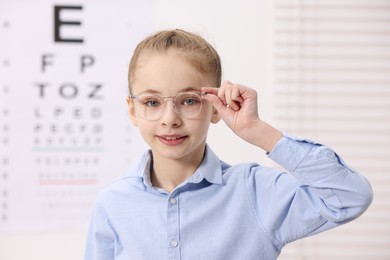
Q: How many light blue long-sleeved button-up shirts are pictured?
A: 1